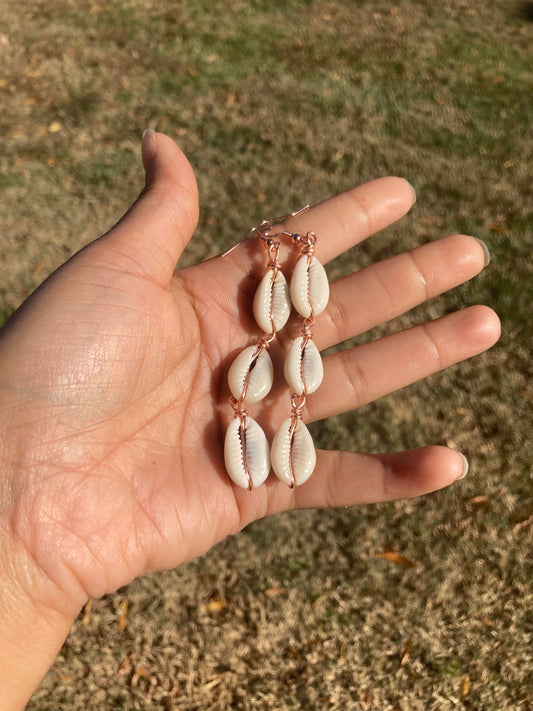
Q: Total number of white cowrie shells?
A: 6